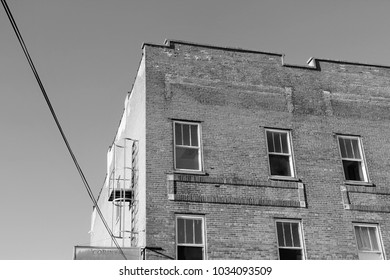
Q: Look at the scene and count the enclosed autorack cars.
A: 0